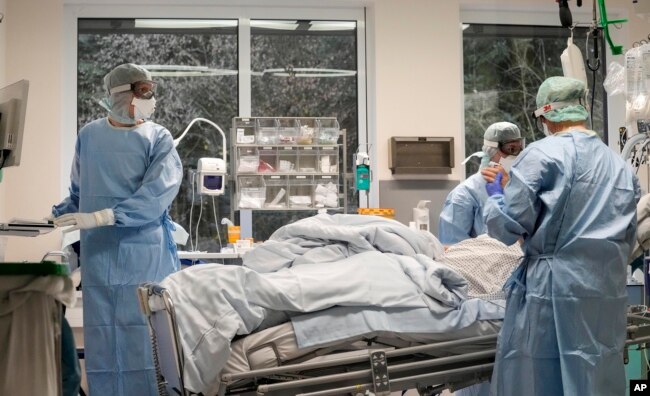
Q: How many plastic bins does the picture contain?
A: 14